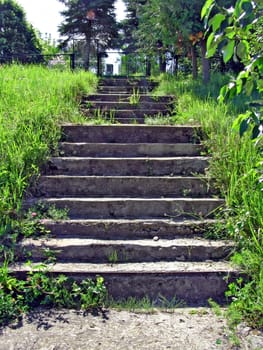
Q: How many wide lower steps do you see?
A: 8